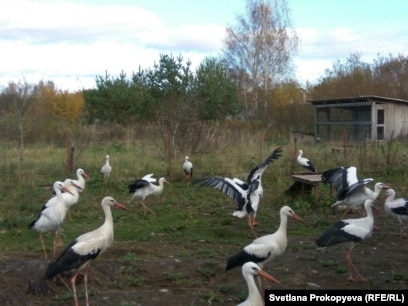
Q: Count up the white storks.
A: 14